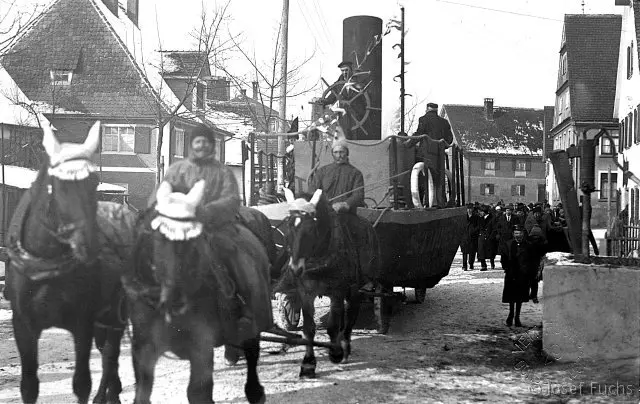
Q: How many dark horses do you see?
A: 3